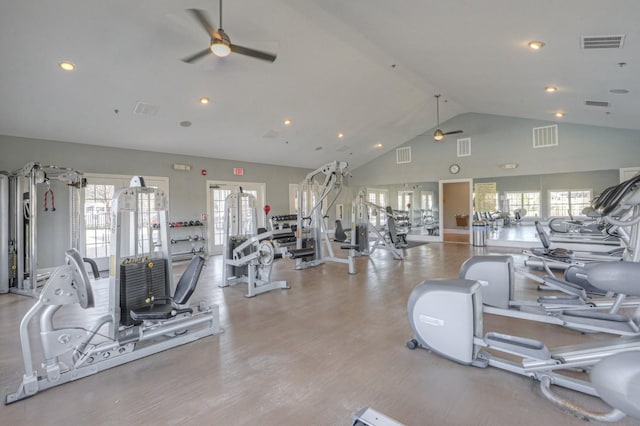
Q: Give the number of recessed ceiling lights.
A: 8